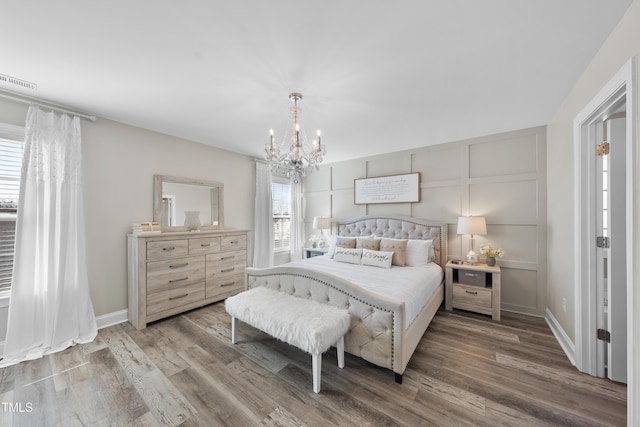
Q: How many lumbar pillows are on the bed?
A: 2